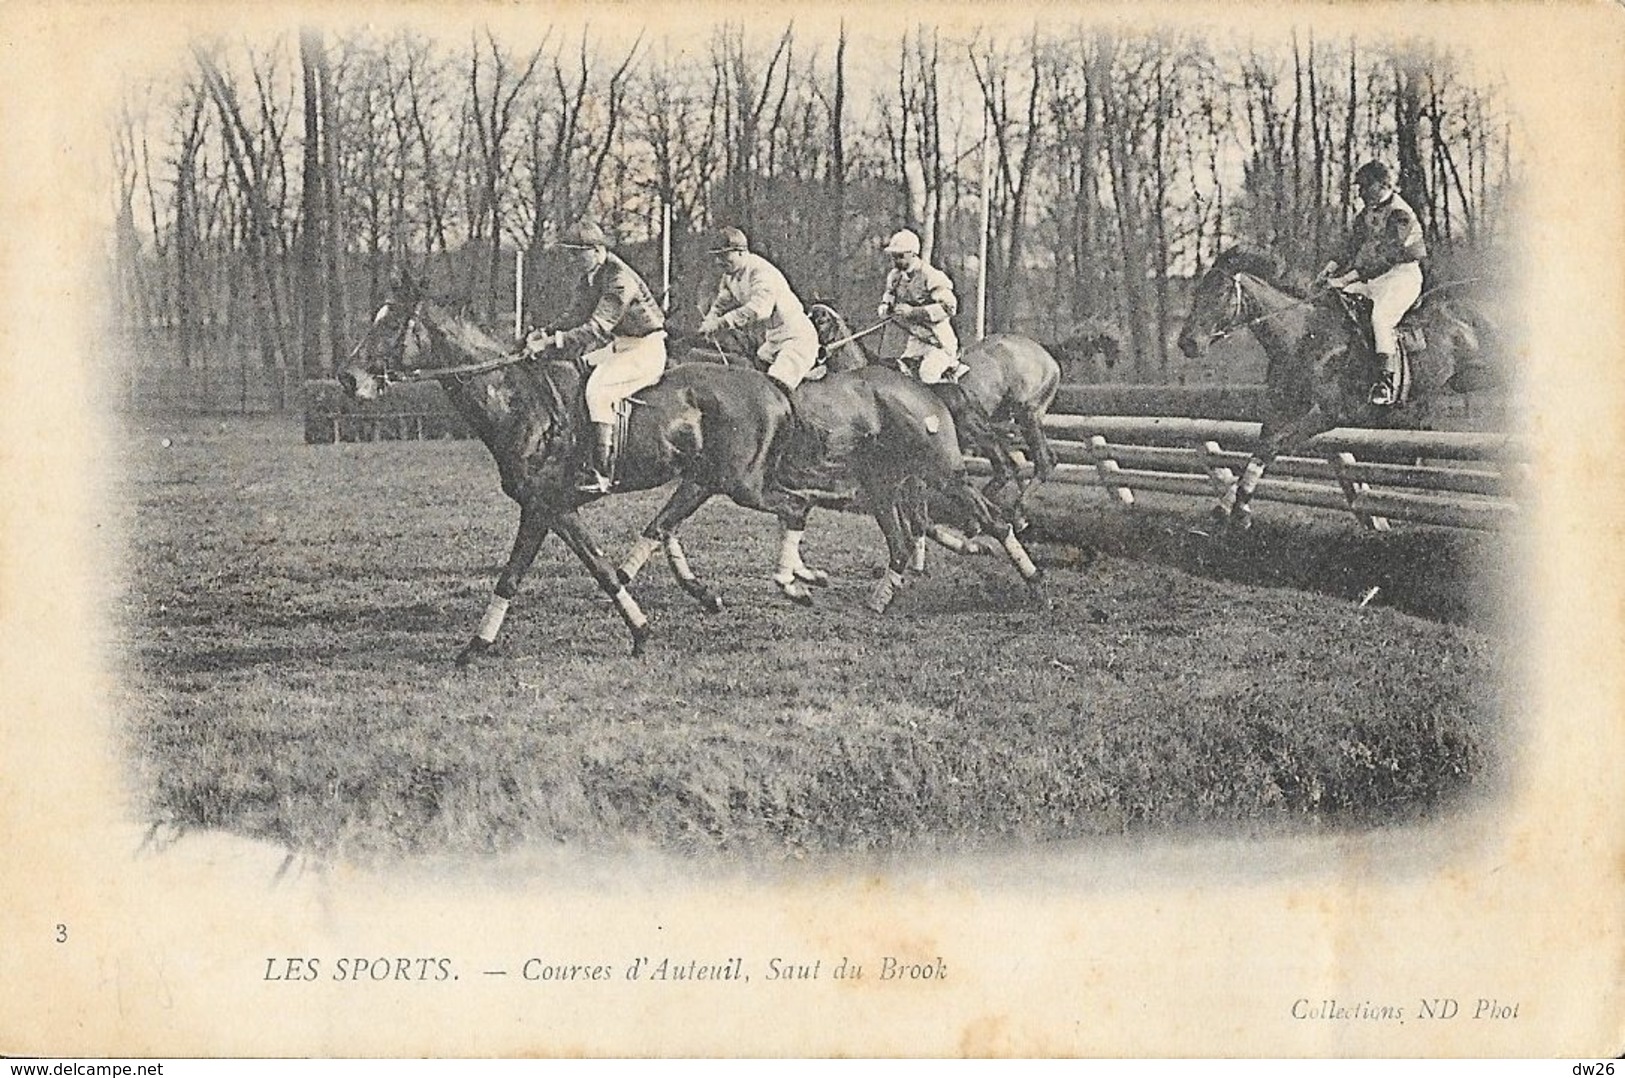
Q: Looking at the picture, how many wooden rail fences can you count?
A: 1